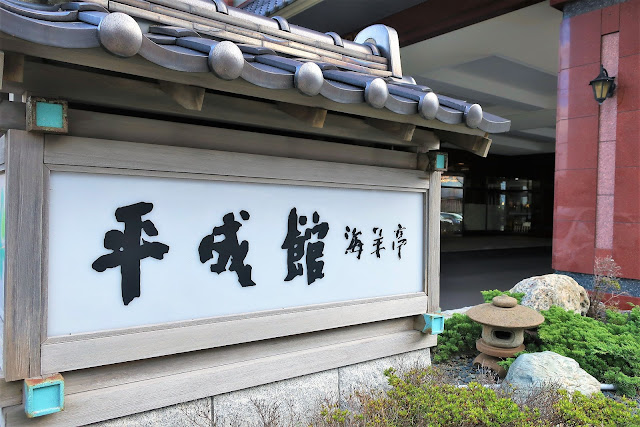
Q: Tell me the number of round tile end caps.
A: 6